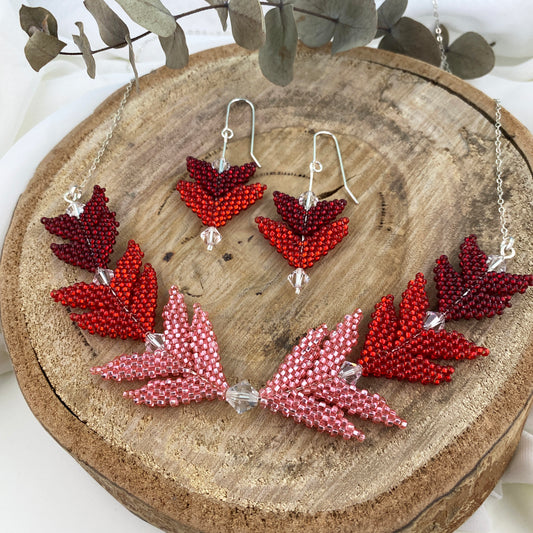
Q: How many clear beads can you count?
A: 11